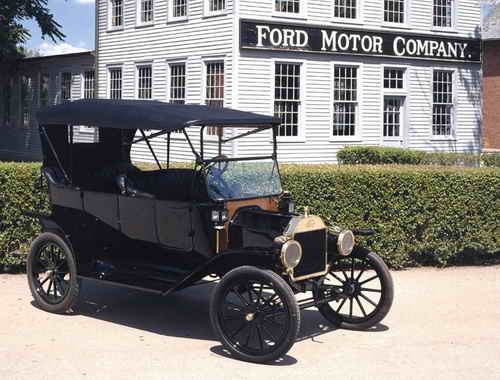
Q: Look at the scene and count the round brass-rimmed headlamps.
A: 2